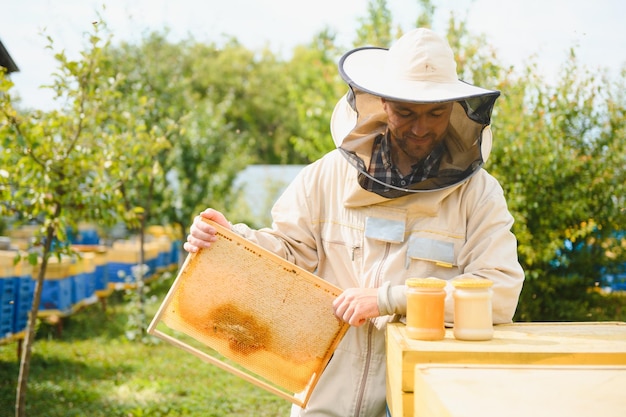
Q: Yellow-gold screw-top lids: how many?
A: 2